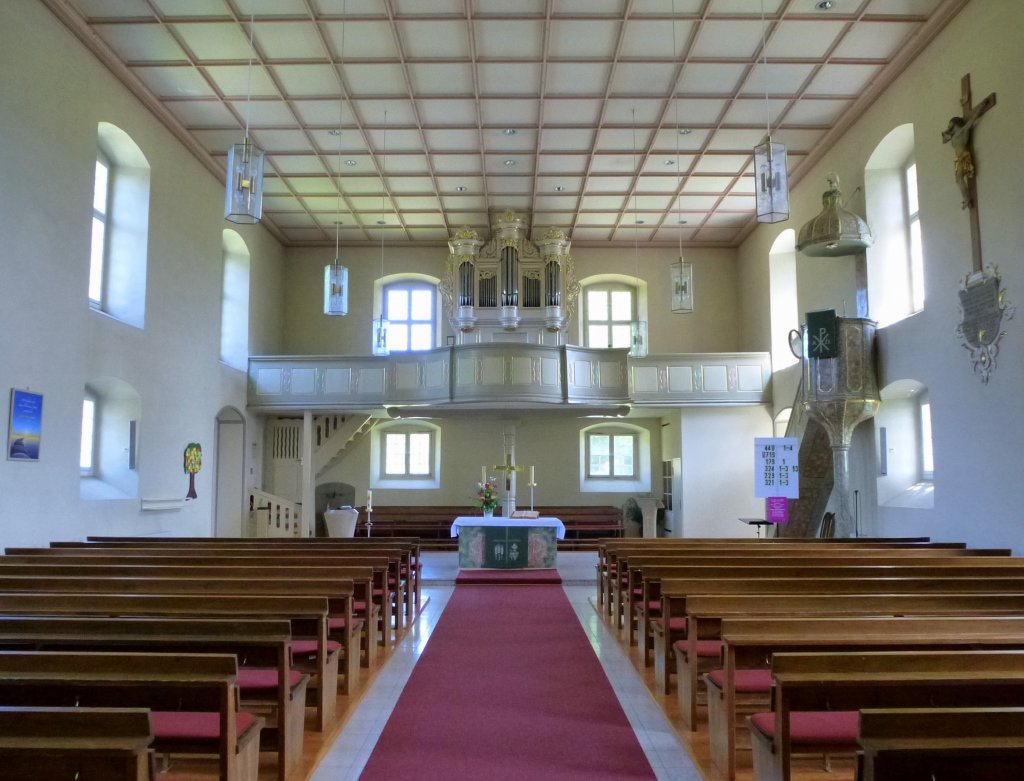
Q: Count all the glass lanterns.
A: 6